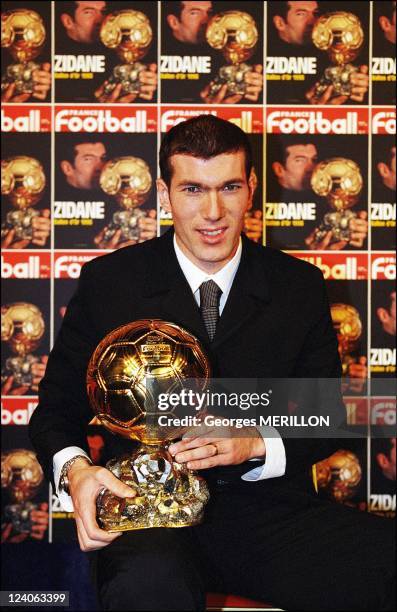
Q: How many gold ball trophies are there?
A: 12